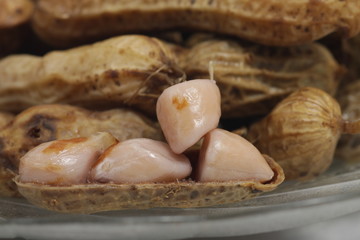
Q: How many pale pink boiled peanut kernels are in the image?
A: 4